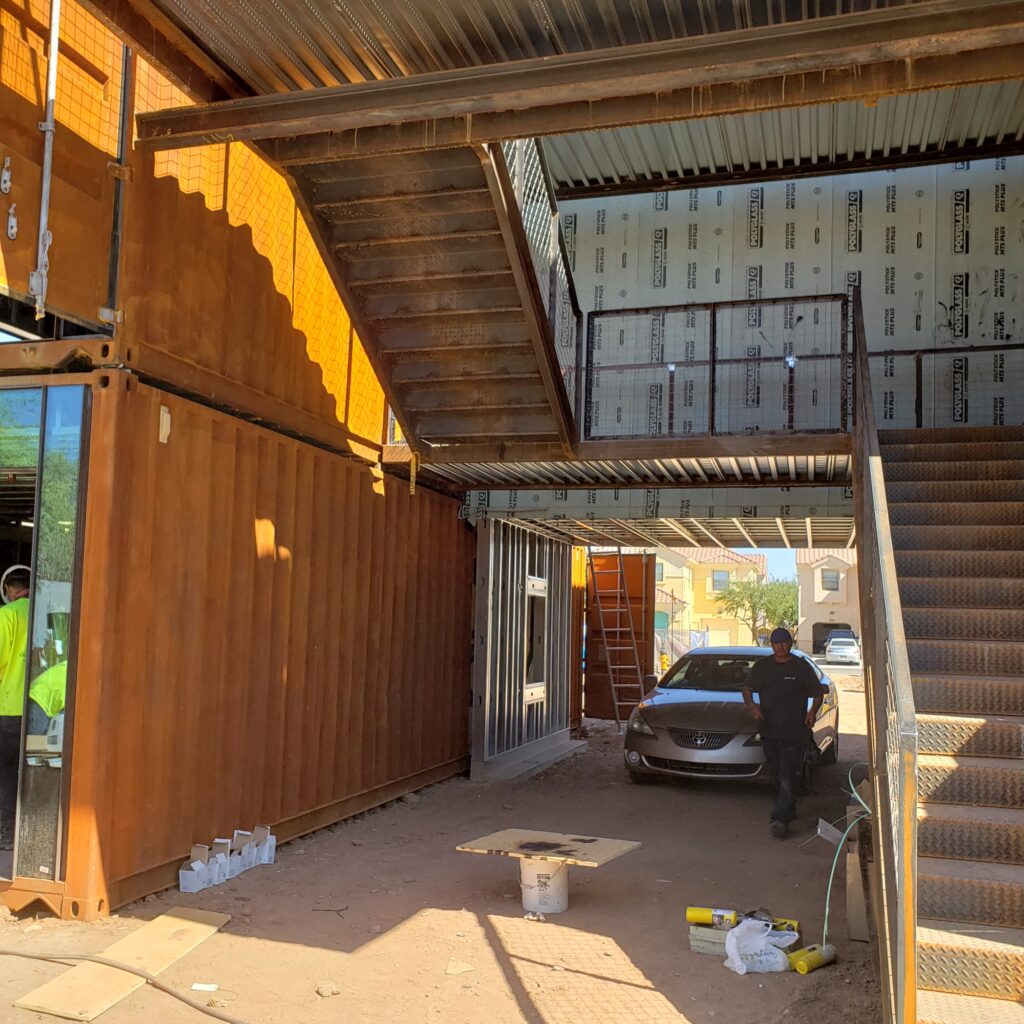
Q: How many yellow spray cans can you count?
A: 4